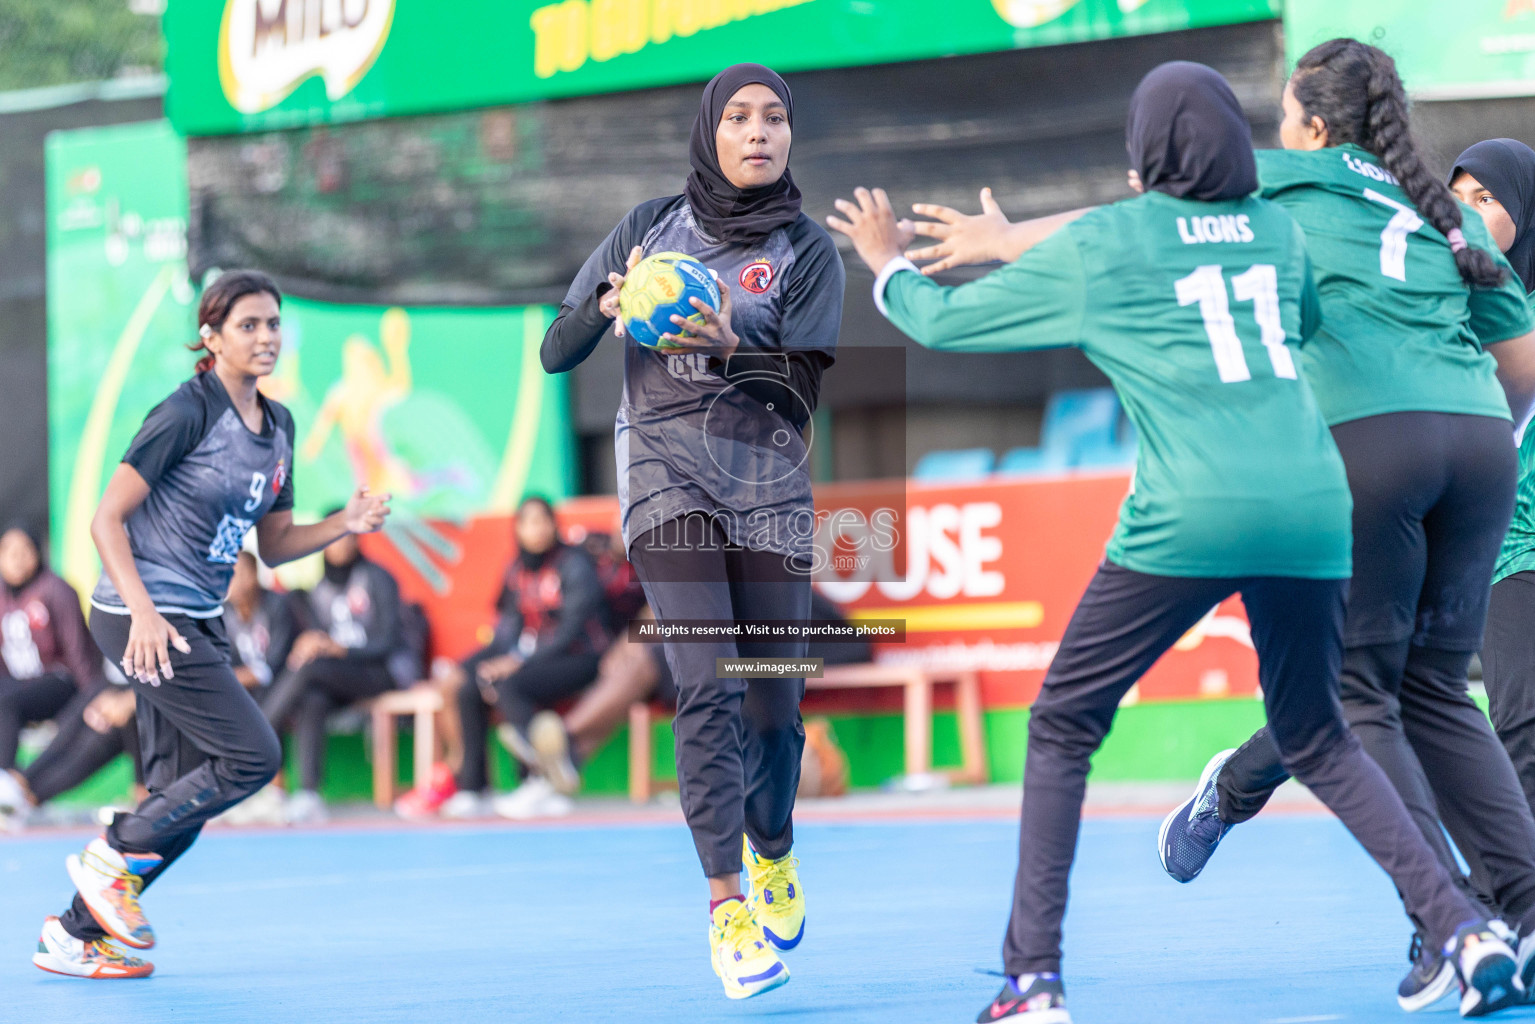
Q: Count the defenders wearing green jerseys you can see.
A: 3